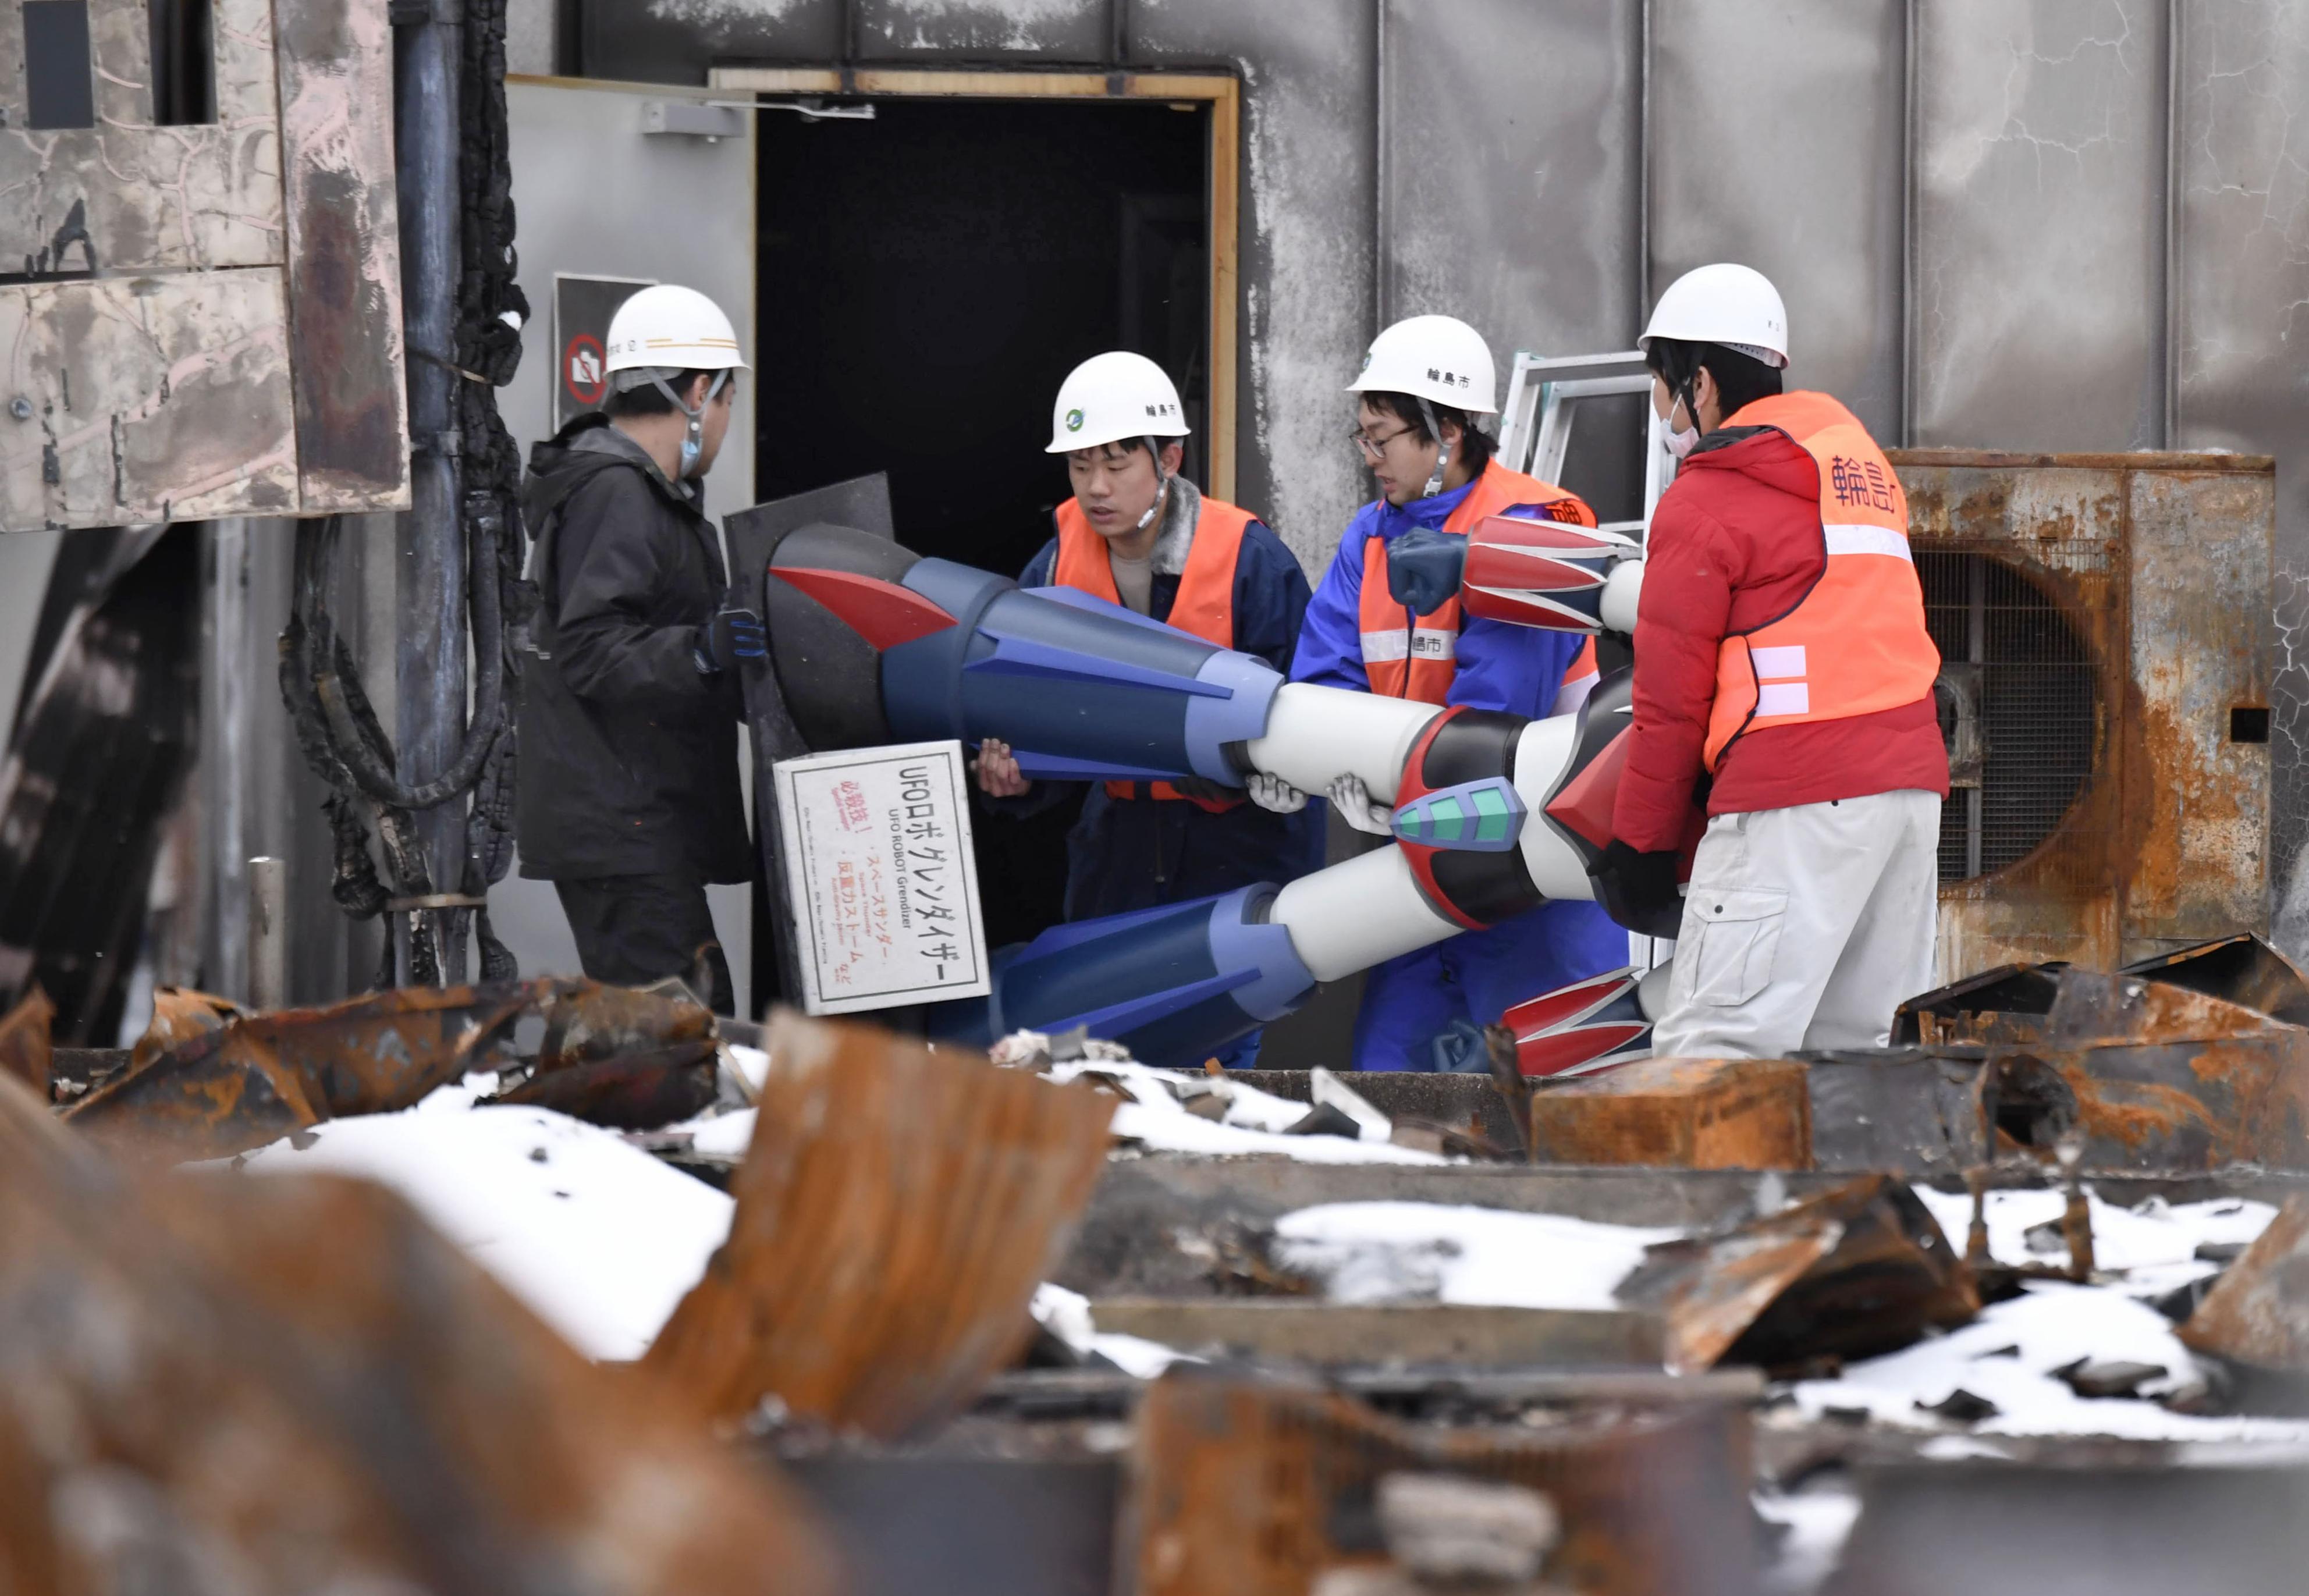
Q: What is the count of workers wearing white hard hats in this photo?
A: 4